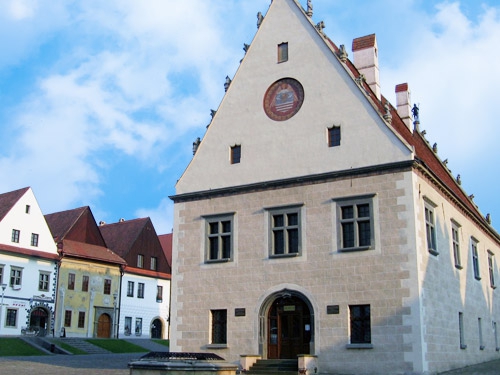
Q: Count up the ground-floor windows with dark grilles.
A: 2